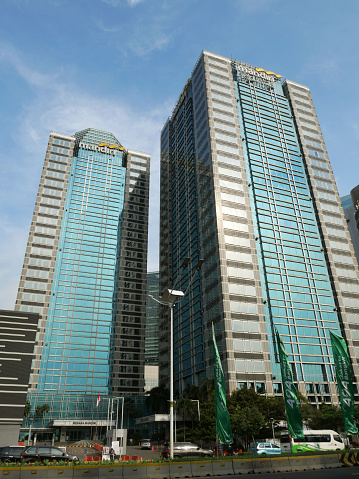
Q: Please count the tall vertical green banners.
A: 3